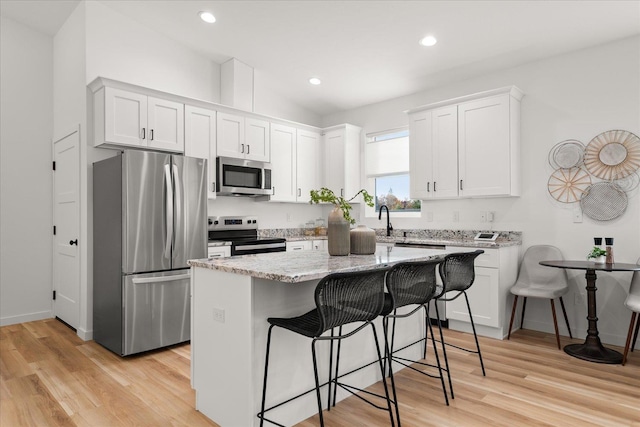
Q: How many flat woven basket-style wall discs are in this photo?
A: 5